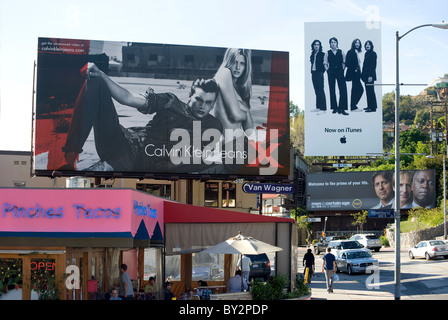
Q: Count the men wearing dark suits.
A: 4